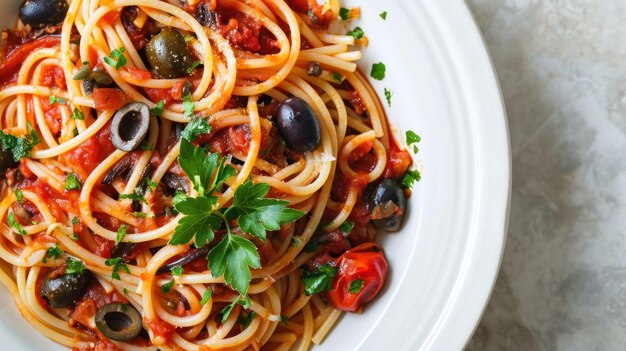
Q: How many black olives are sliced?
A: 2